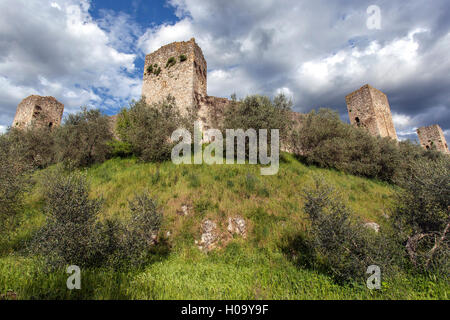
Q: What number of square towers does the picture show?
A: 4